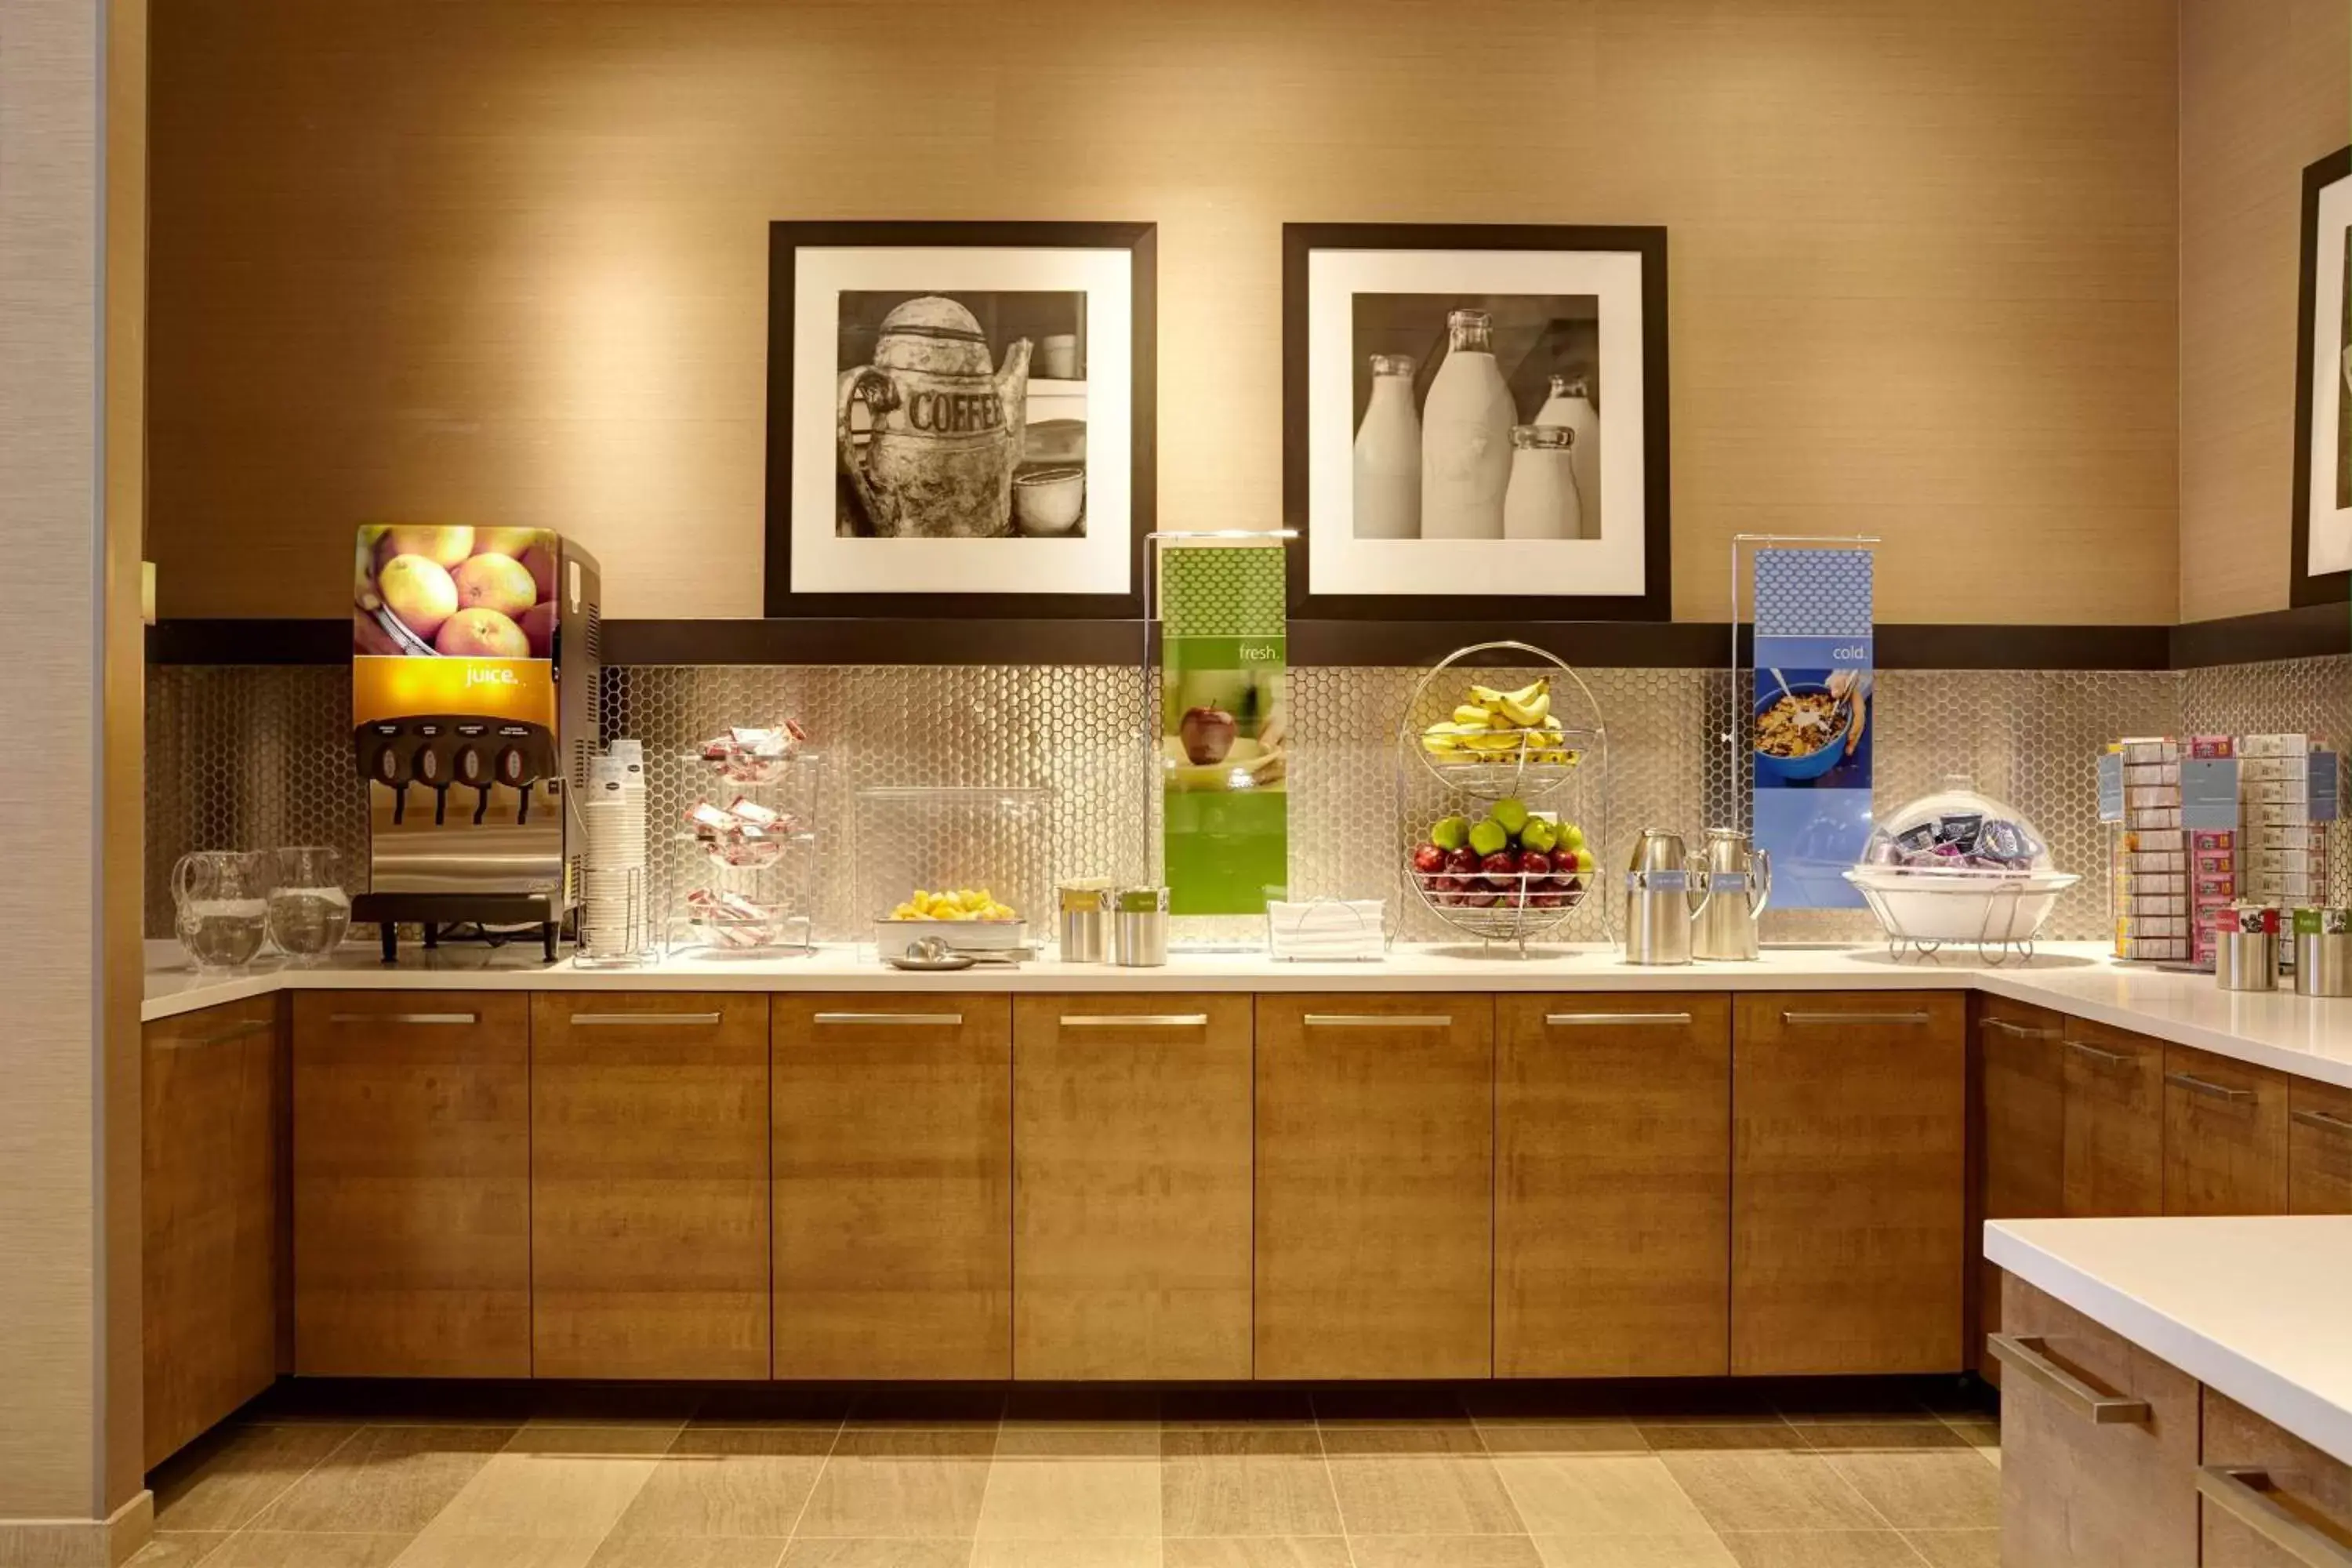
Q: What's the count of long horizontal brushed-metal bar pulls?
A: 14